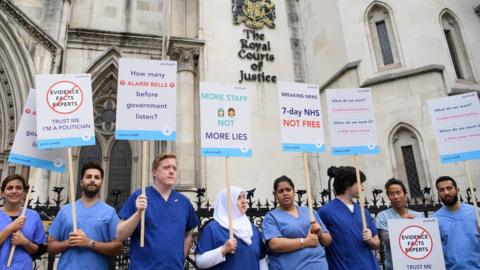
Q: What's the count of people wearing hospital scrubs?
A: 8